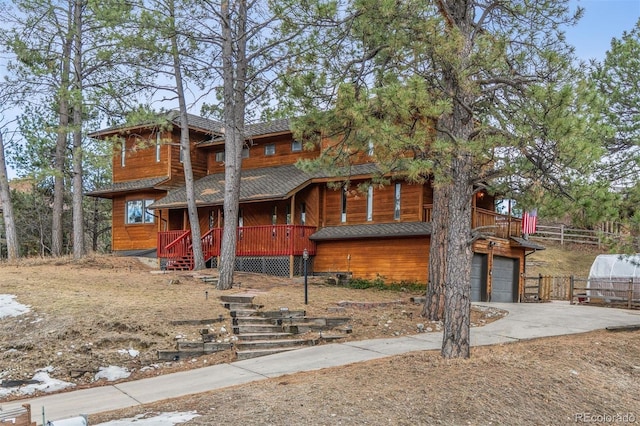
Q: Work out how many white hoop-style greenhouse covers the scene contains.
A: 1